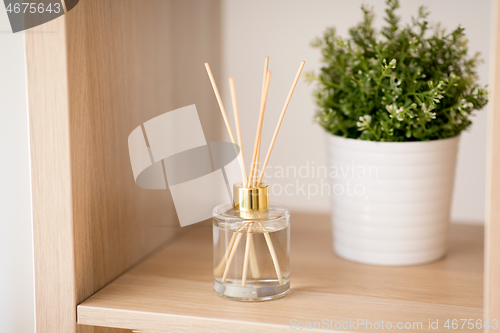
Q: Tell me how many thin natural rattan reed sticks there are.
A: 5